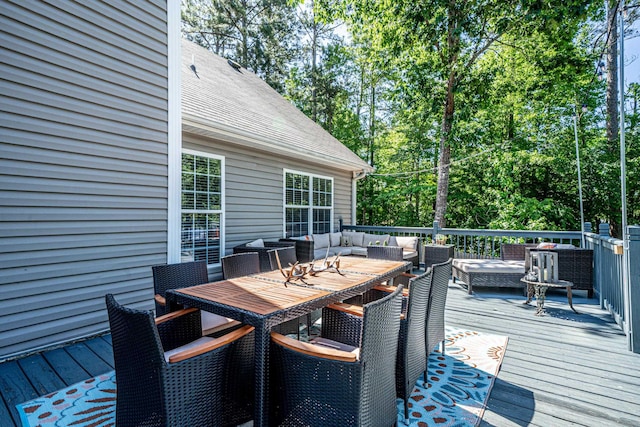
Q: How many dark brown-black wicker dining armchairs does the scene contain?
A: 8